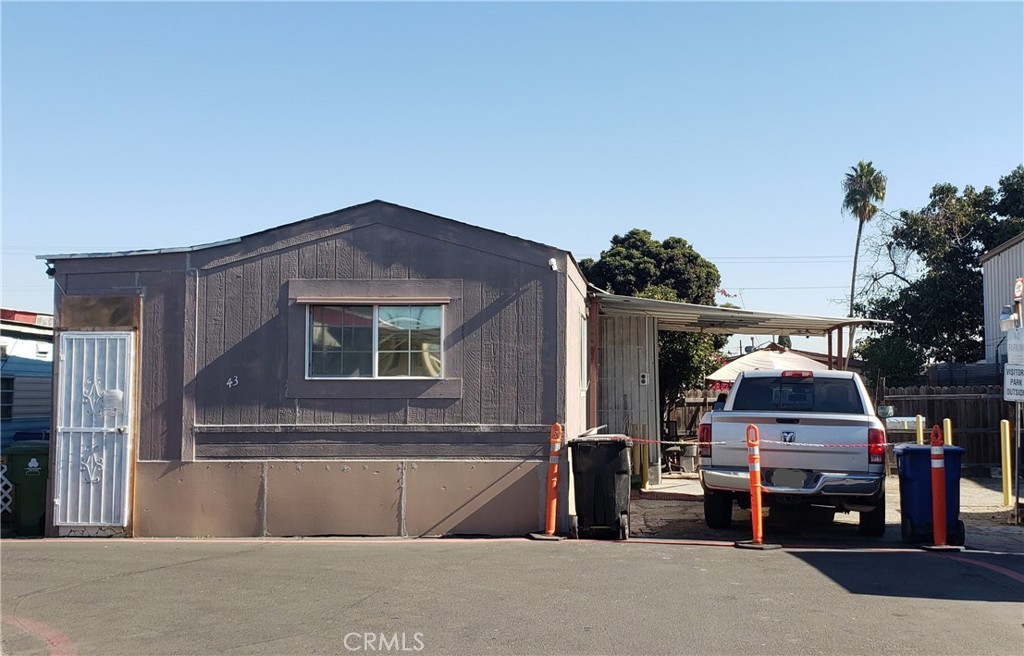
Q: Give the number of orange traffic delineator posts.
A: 3